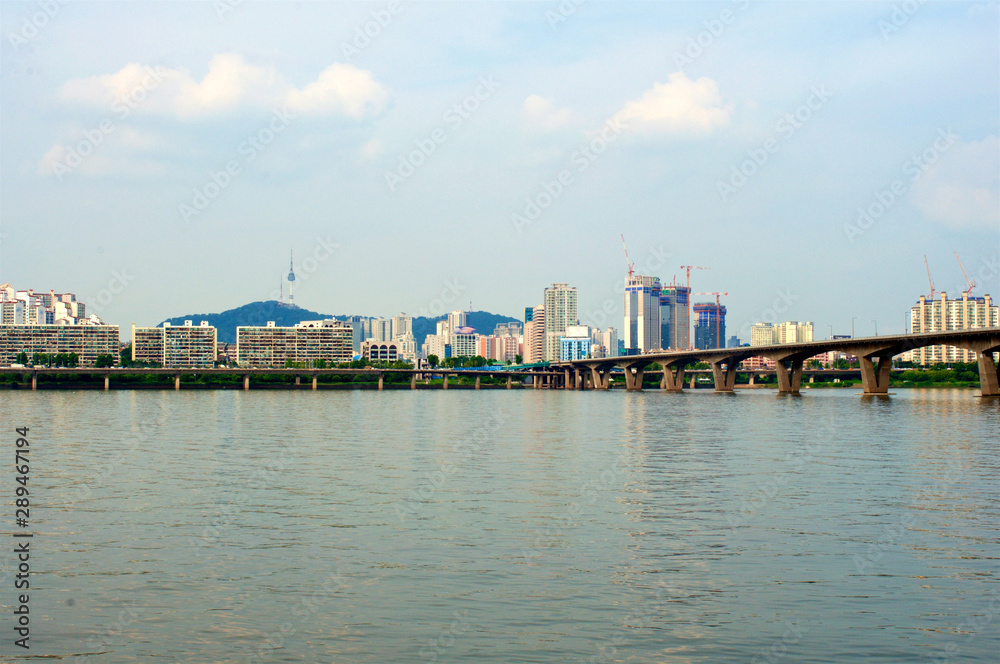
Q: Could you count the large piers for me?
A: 7